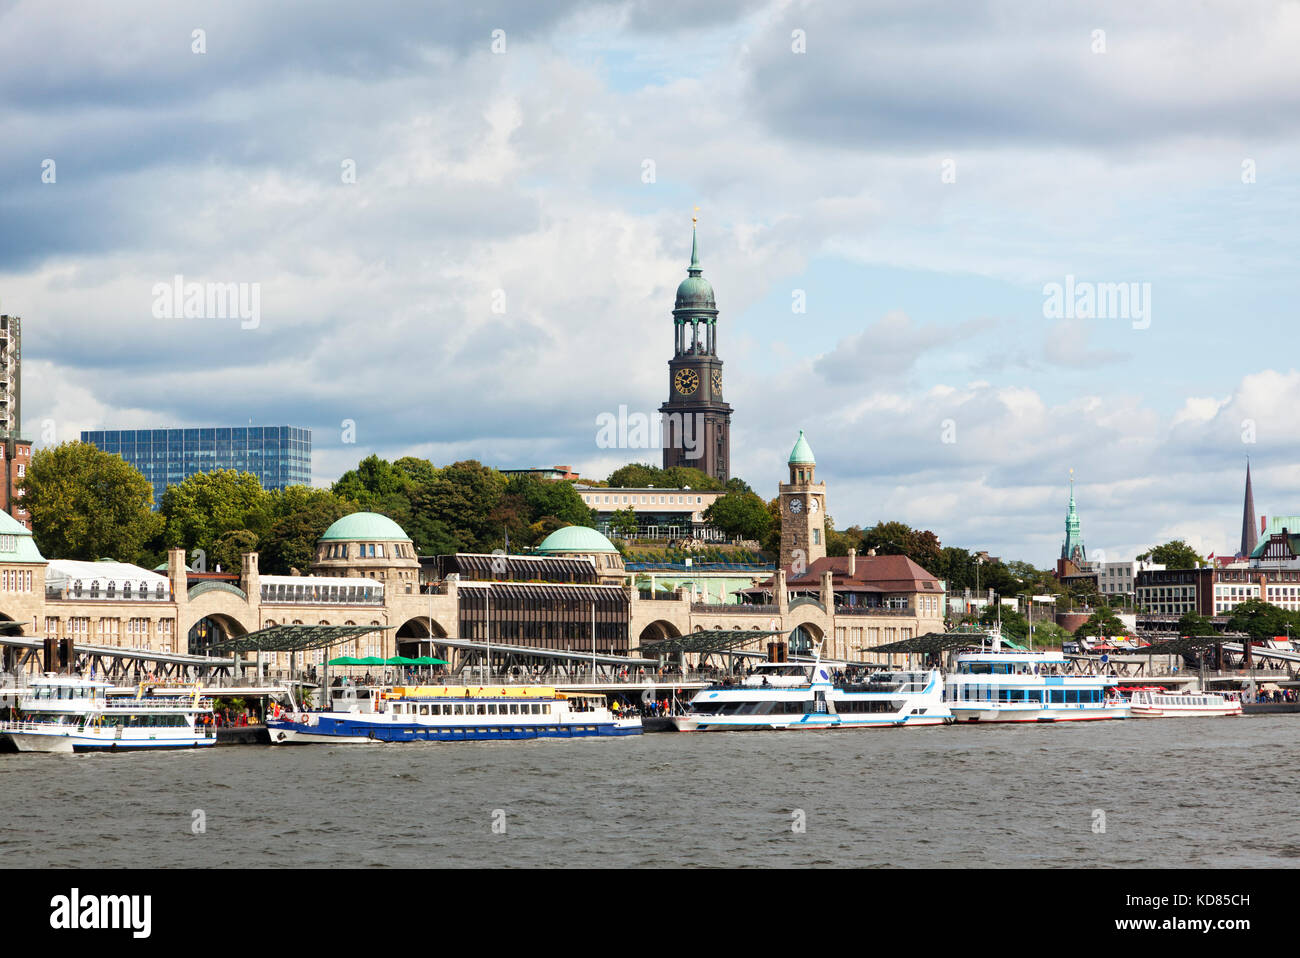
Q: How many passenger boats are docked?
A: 5